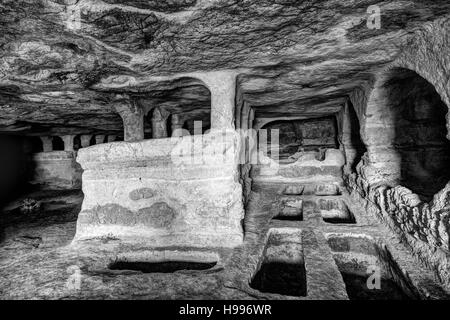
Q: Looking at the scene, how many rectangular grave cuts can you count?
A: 7